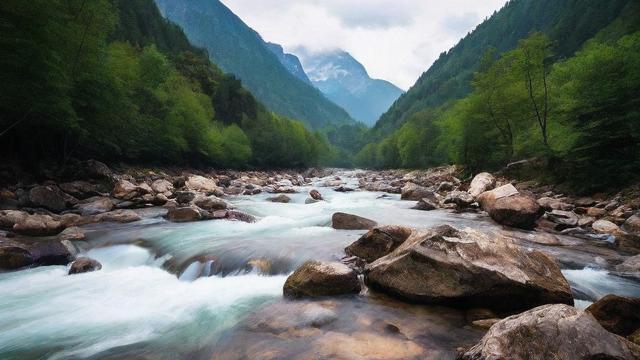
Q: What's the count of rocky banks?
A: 2